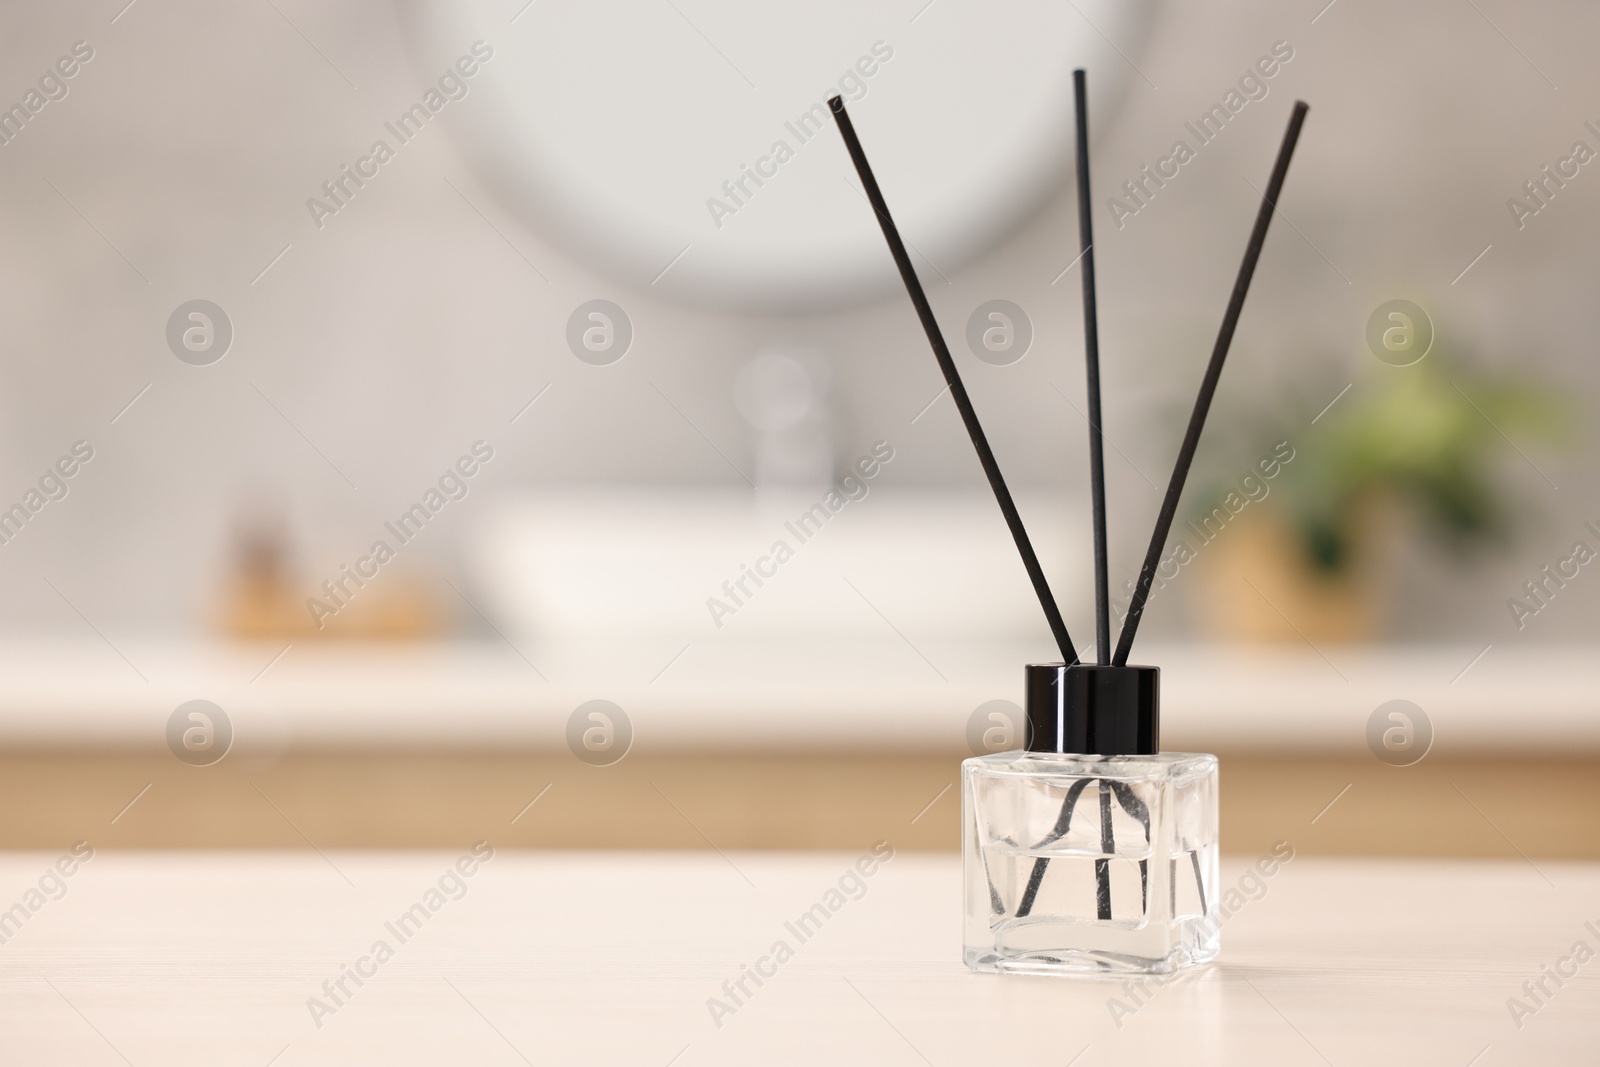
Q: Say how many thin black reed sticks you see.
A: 3